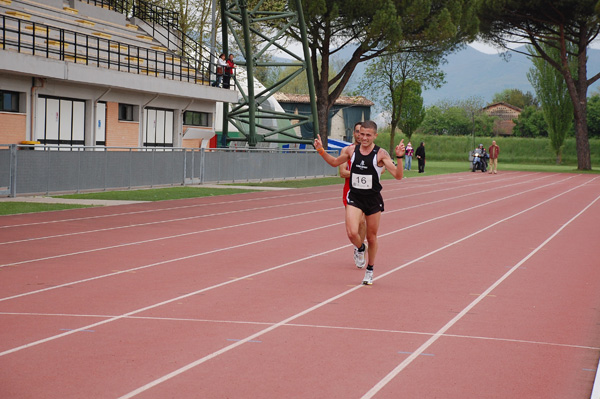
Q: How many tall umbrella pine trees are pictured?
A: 2